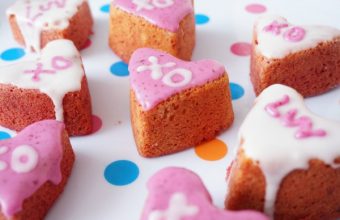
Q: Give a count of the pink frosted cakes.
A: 4